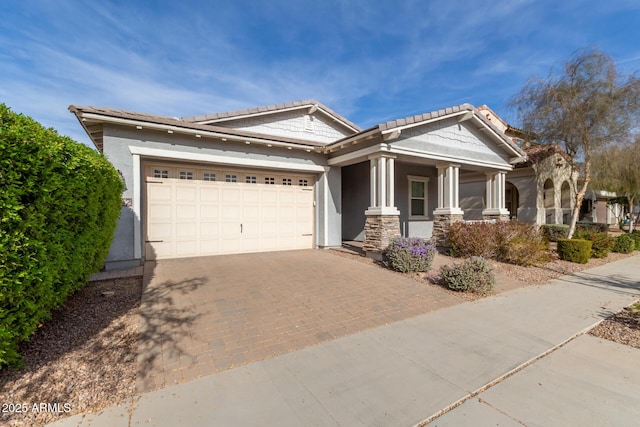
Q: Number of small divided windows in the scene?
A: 8